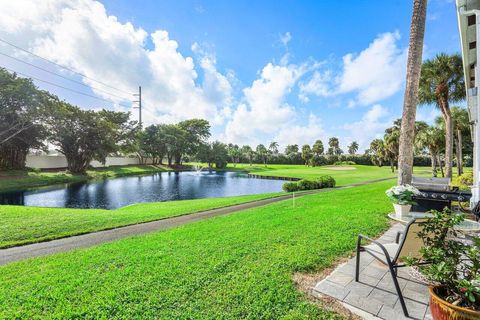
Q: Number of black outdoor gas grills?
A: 1